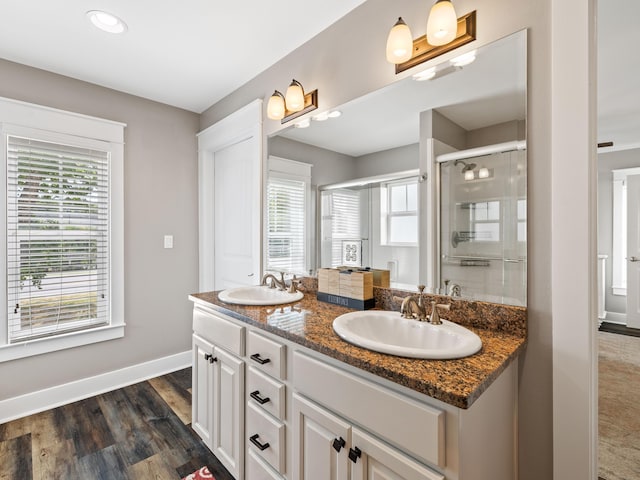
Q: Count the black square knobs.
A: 4